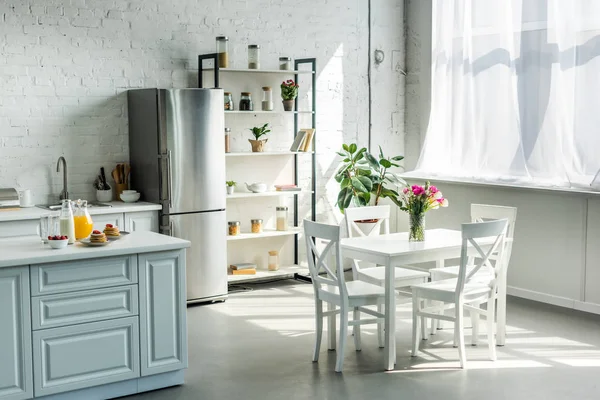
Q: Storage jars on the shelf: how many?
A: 11